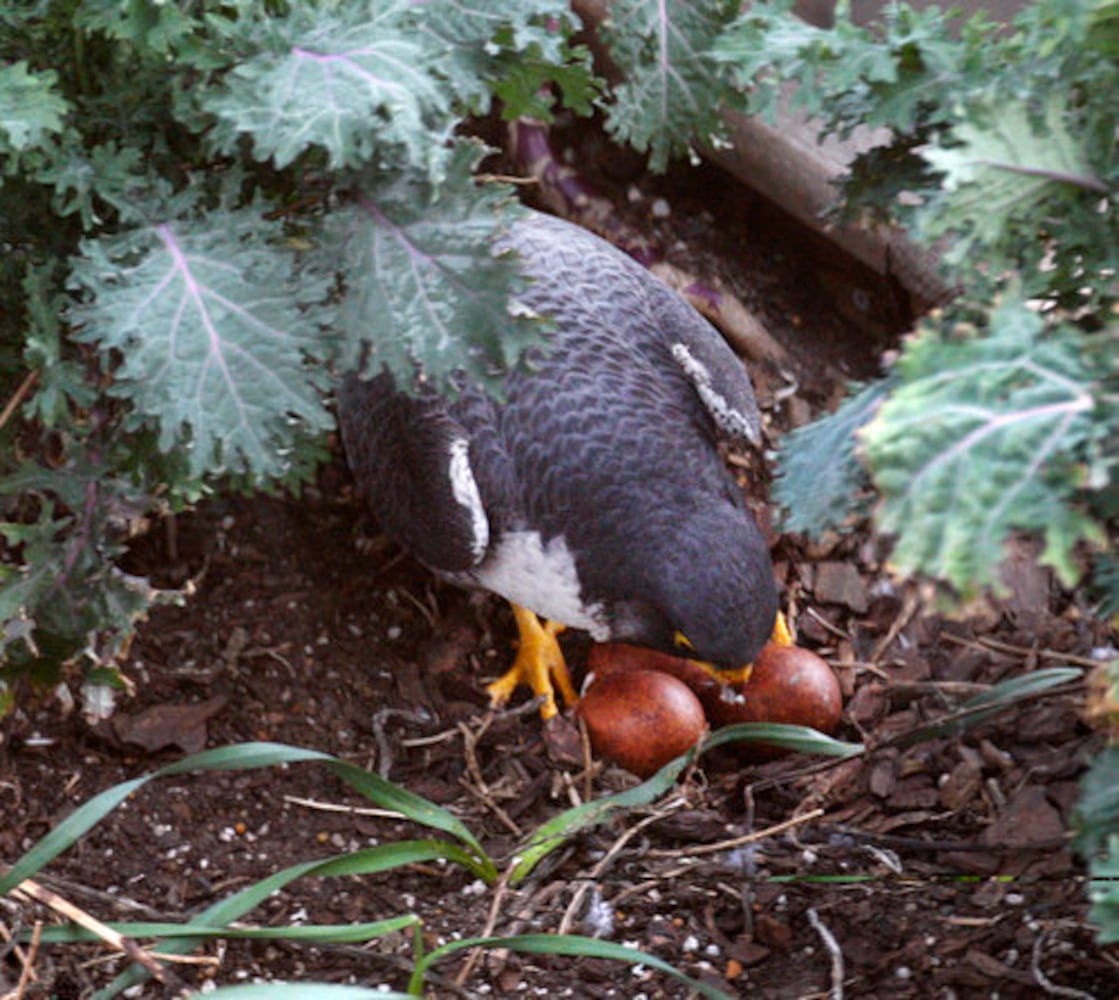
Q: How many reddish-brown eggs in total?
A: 3